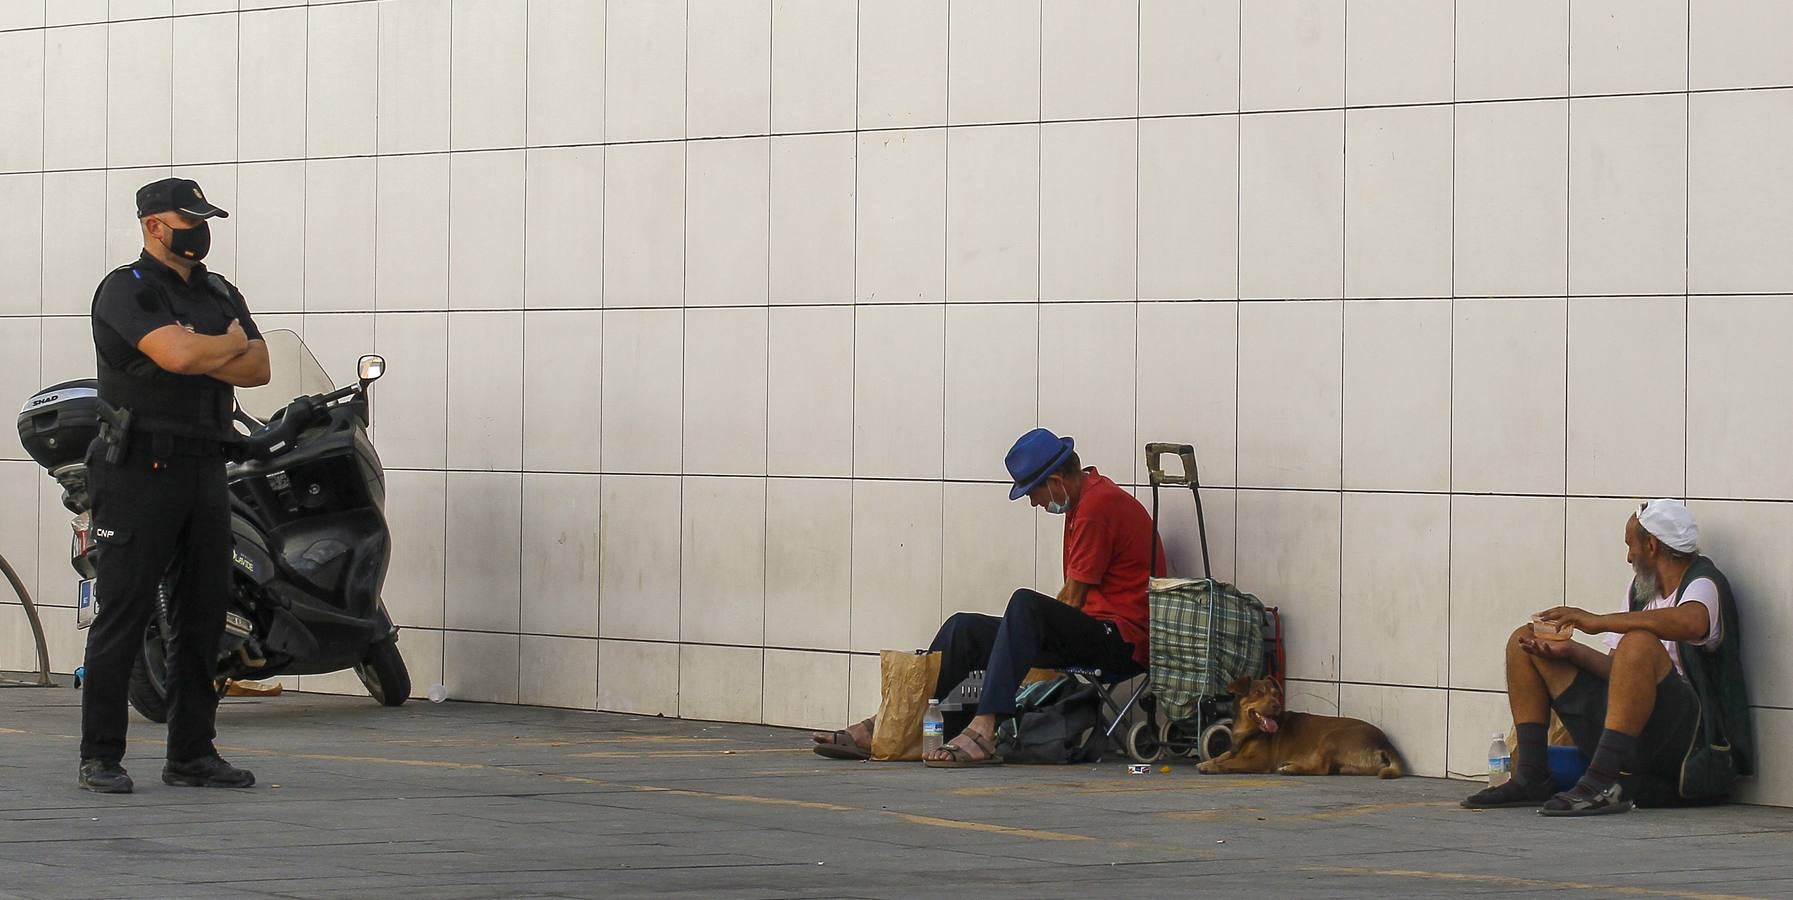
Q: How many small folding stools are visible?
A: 1